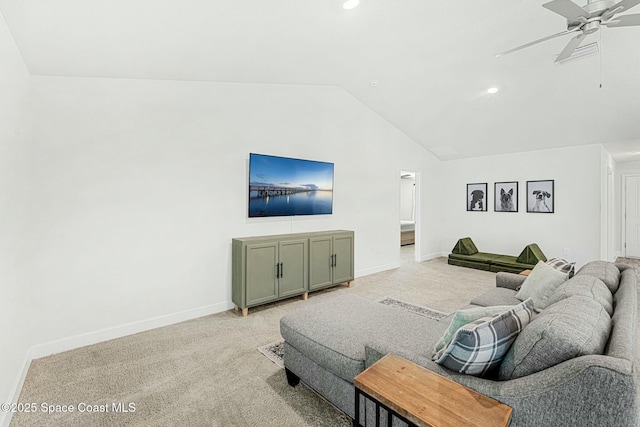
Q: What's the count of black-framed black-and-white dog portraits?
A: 3